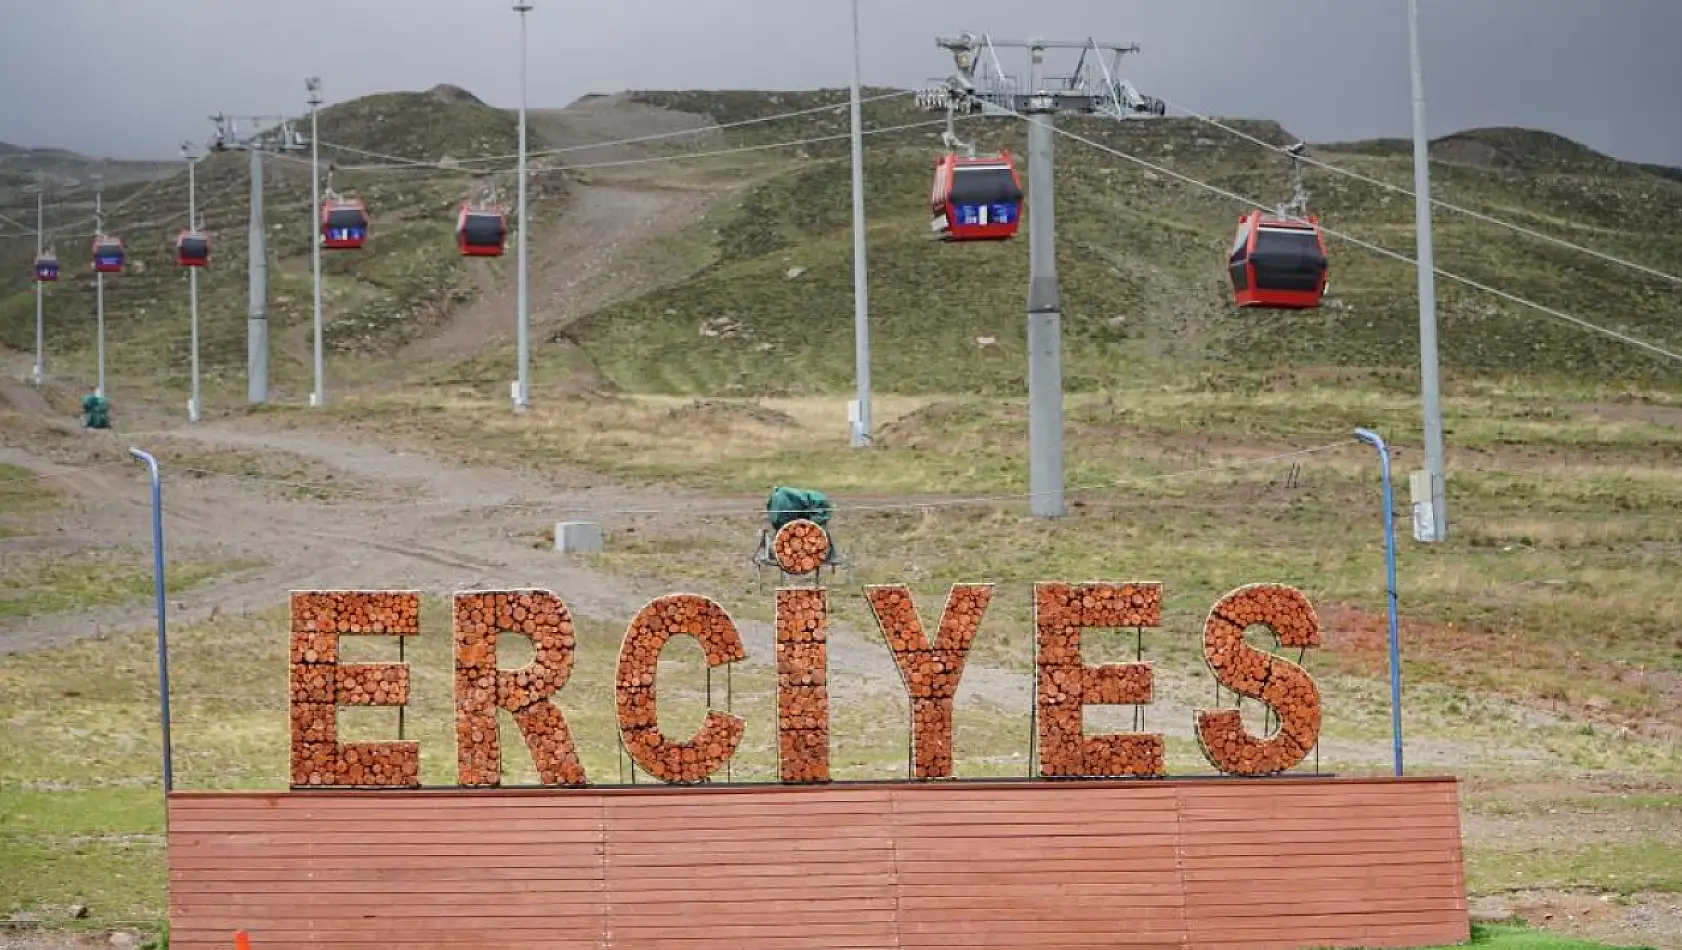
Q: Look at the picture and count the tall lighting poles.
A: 7